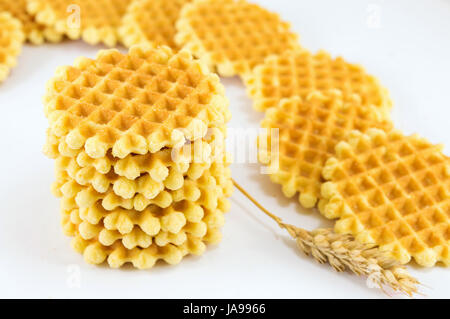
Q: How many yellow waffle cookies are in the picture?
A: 15